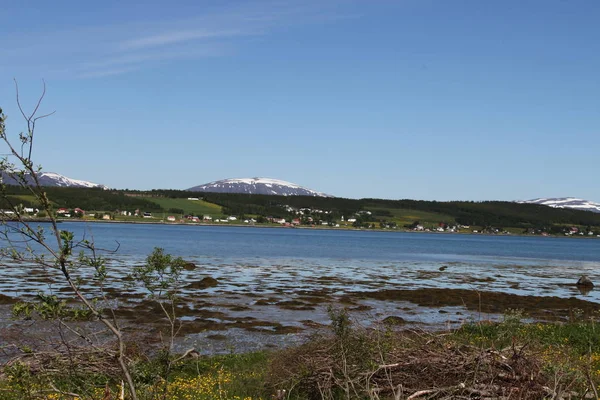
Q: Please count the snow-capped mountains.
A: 3